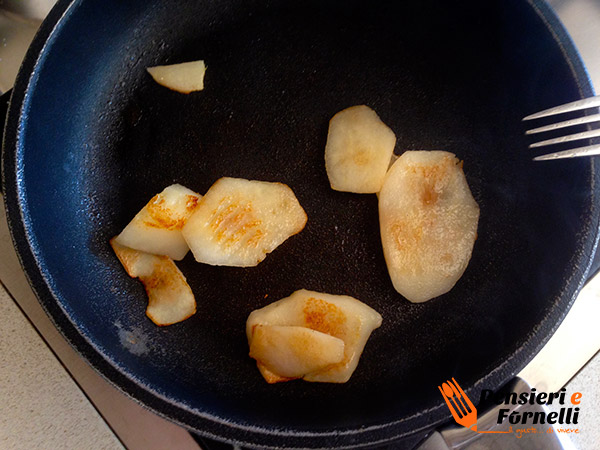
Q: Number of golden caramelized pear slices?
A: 8